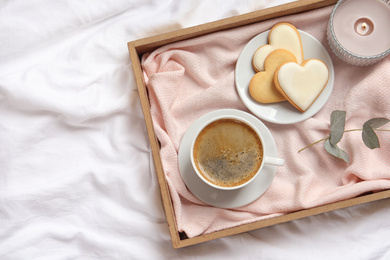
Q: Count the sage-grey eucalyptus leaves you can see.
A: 4